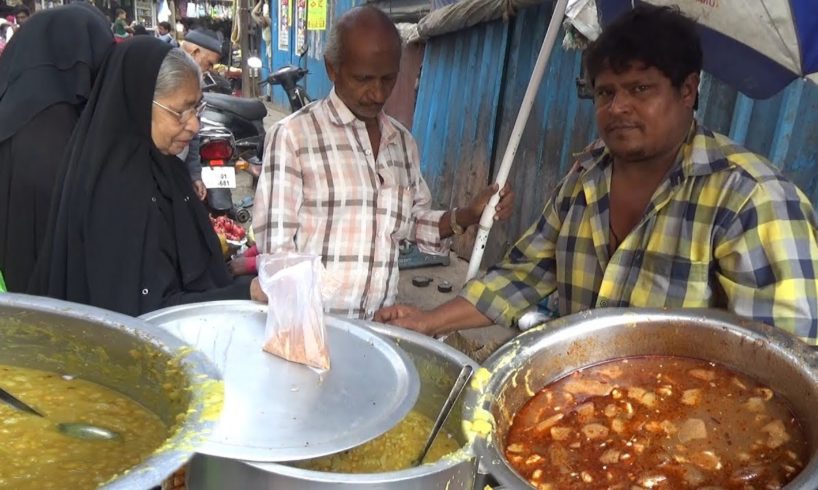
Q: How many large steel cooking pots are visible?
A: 3